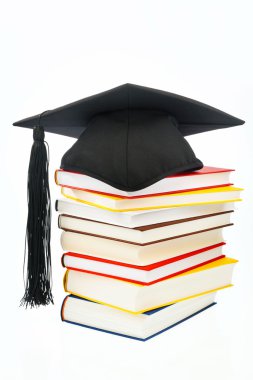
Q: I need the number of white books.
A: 2